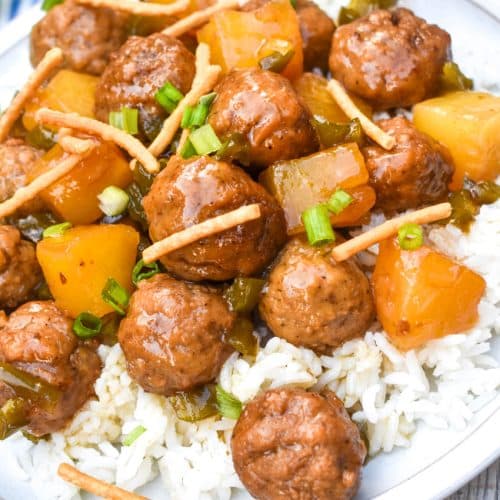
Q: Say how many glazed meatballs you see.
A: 13